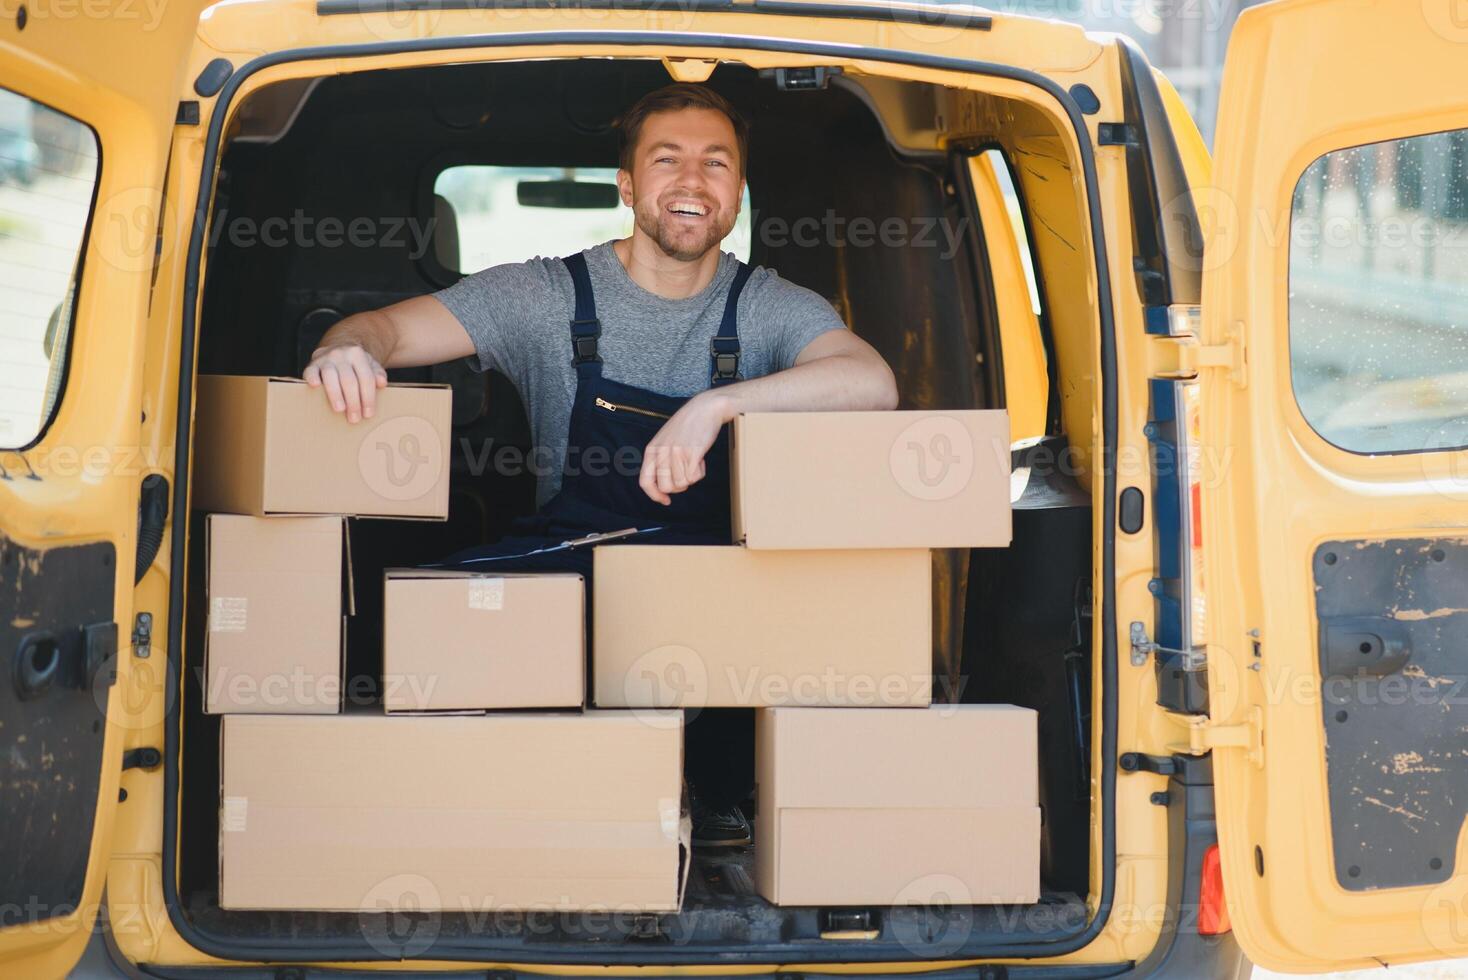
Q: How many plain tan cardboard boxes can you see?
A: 7